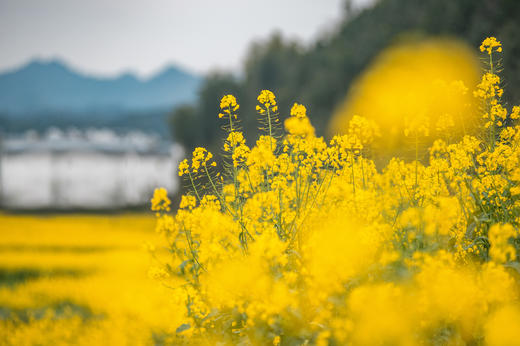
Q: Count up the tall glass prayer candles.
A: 0